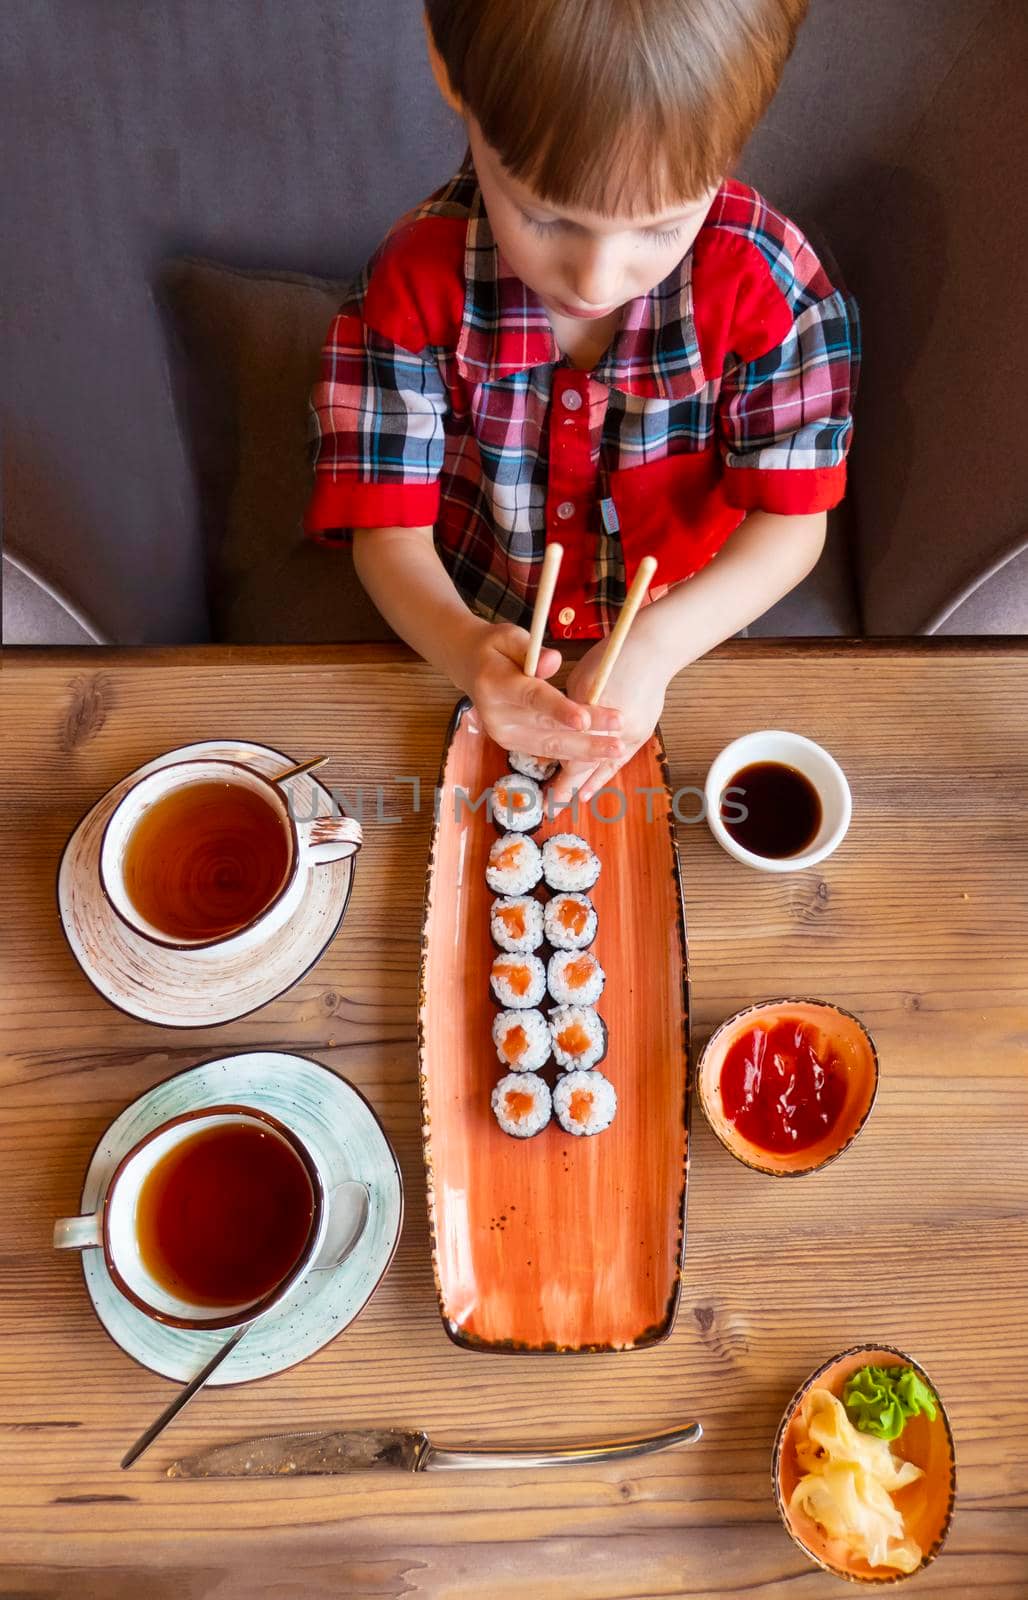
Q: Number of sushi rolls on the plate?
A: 12